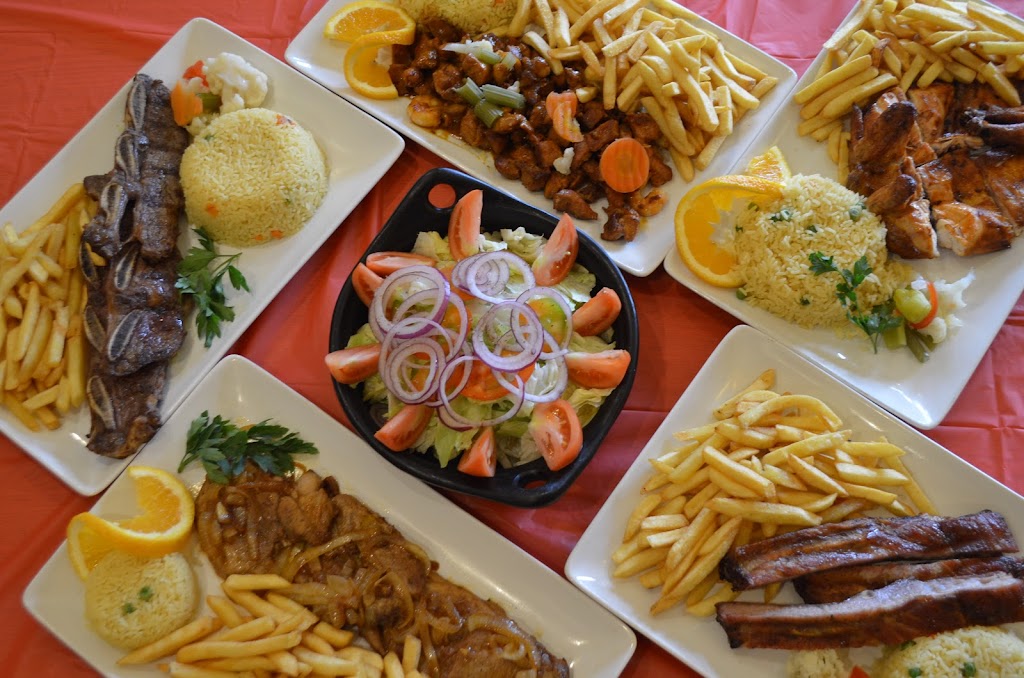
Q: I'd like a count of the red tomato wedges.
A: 10